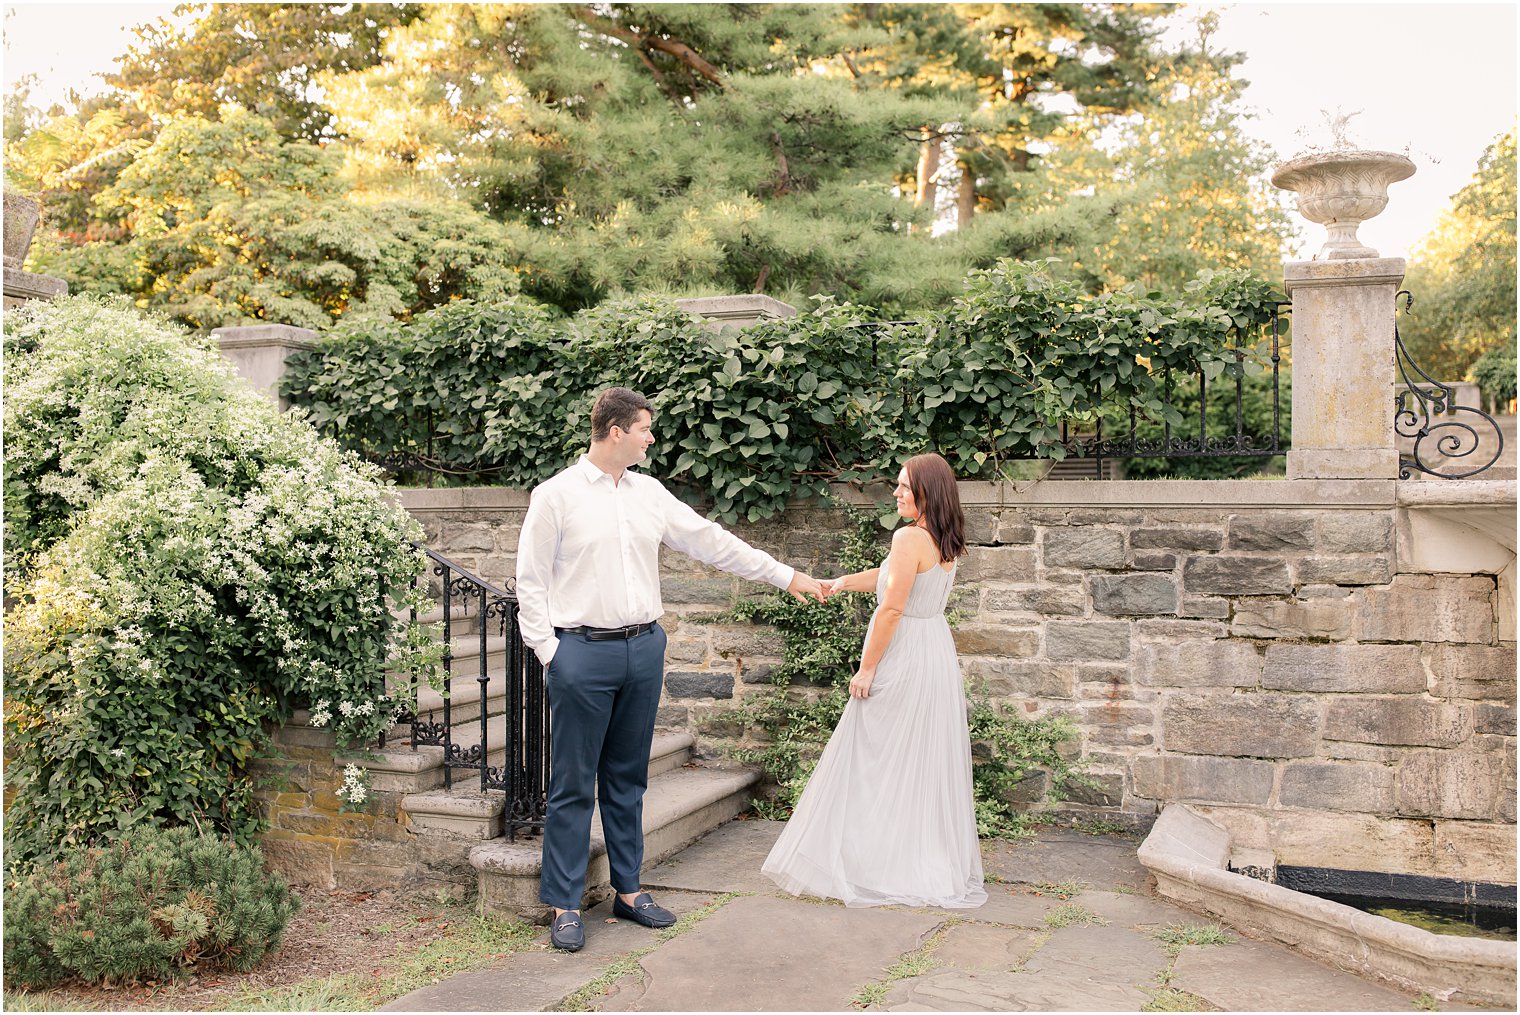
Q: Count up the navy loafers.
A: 2